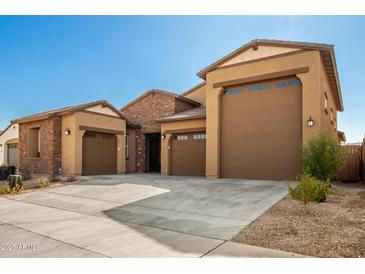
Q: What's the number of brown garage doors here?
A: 3